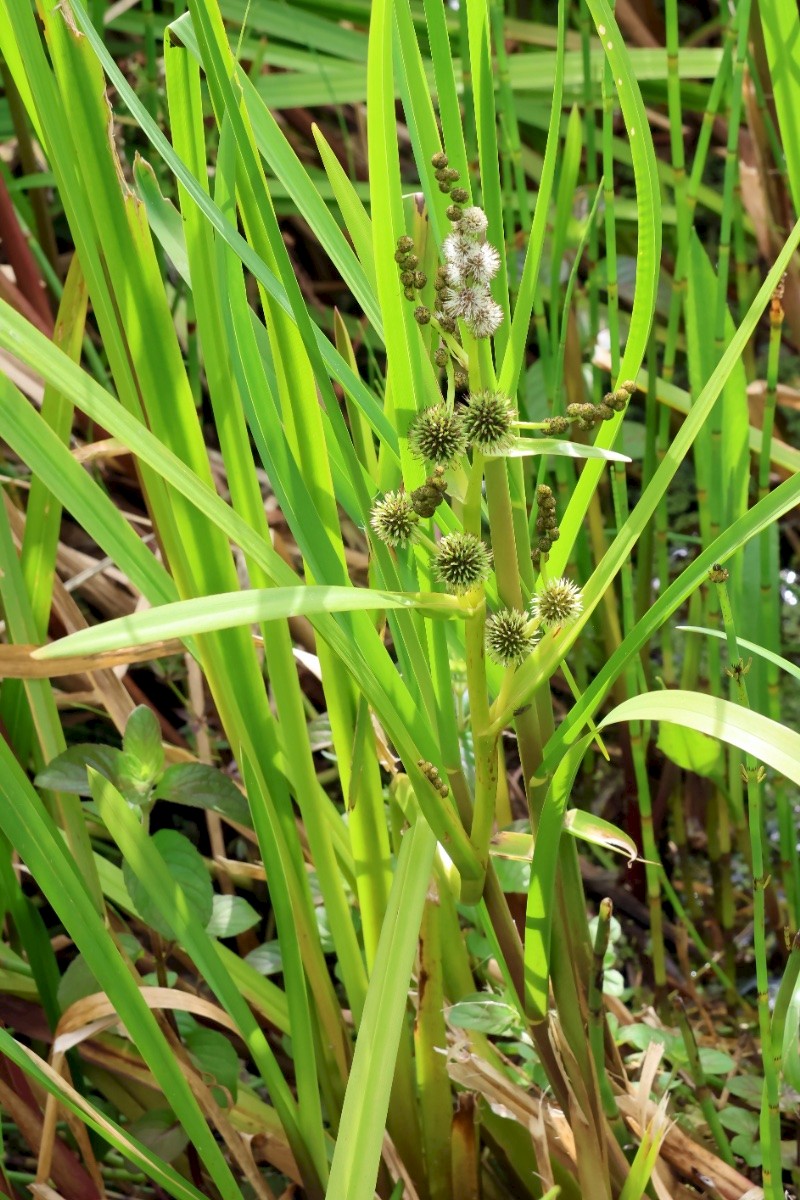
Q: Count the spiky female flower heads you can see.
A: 6